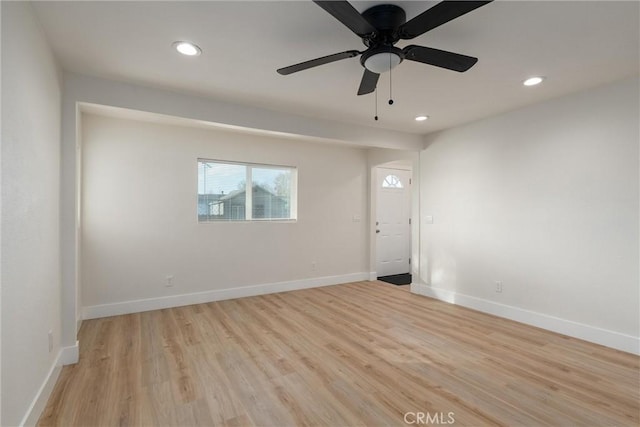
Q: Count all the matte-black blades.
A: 5